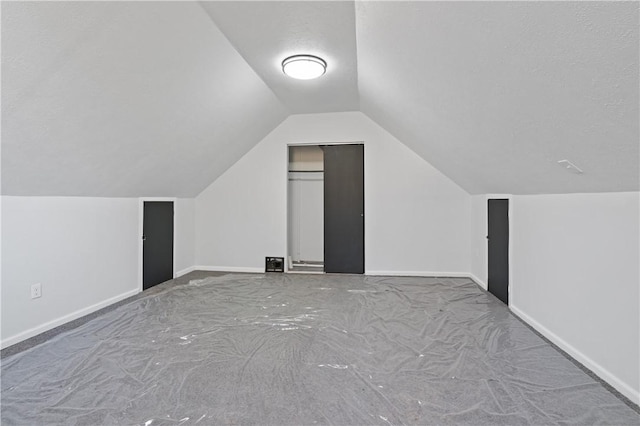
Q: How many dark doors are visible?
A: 3